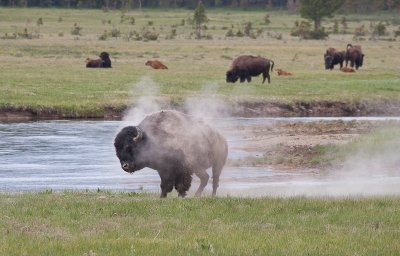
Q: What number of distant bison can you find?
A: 7